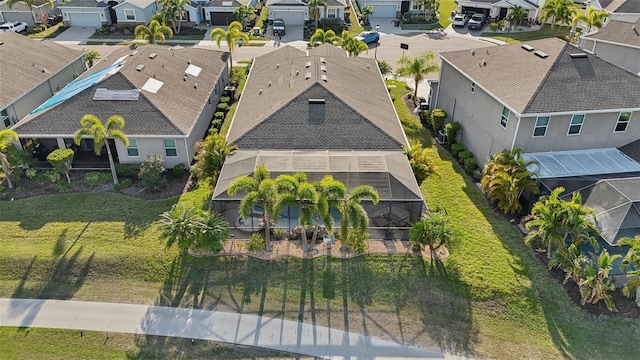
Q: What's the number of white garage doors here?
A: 3